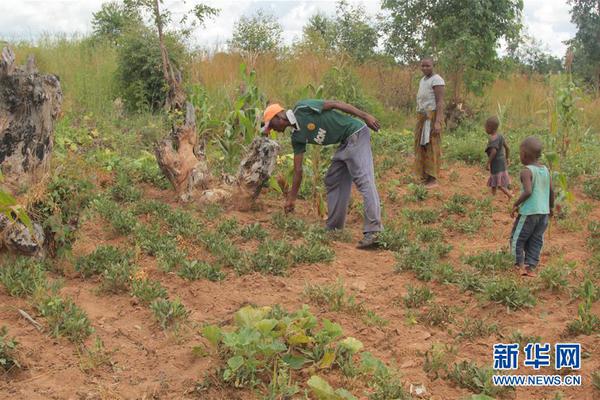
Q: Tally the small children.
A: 2